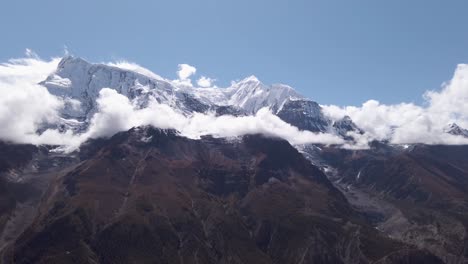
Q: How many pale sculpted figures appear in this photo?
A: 0